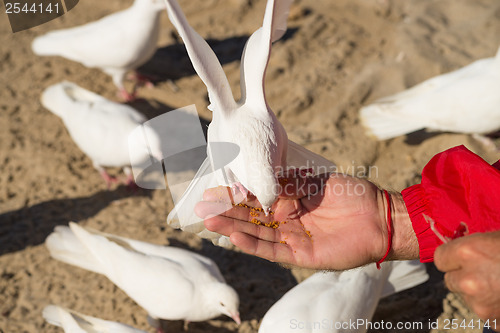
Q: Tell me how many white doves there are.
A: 7